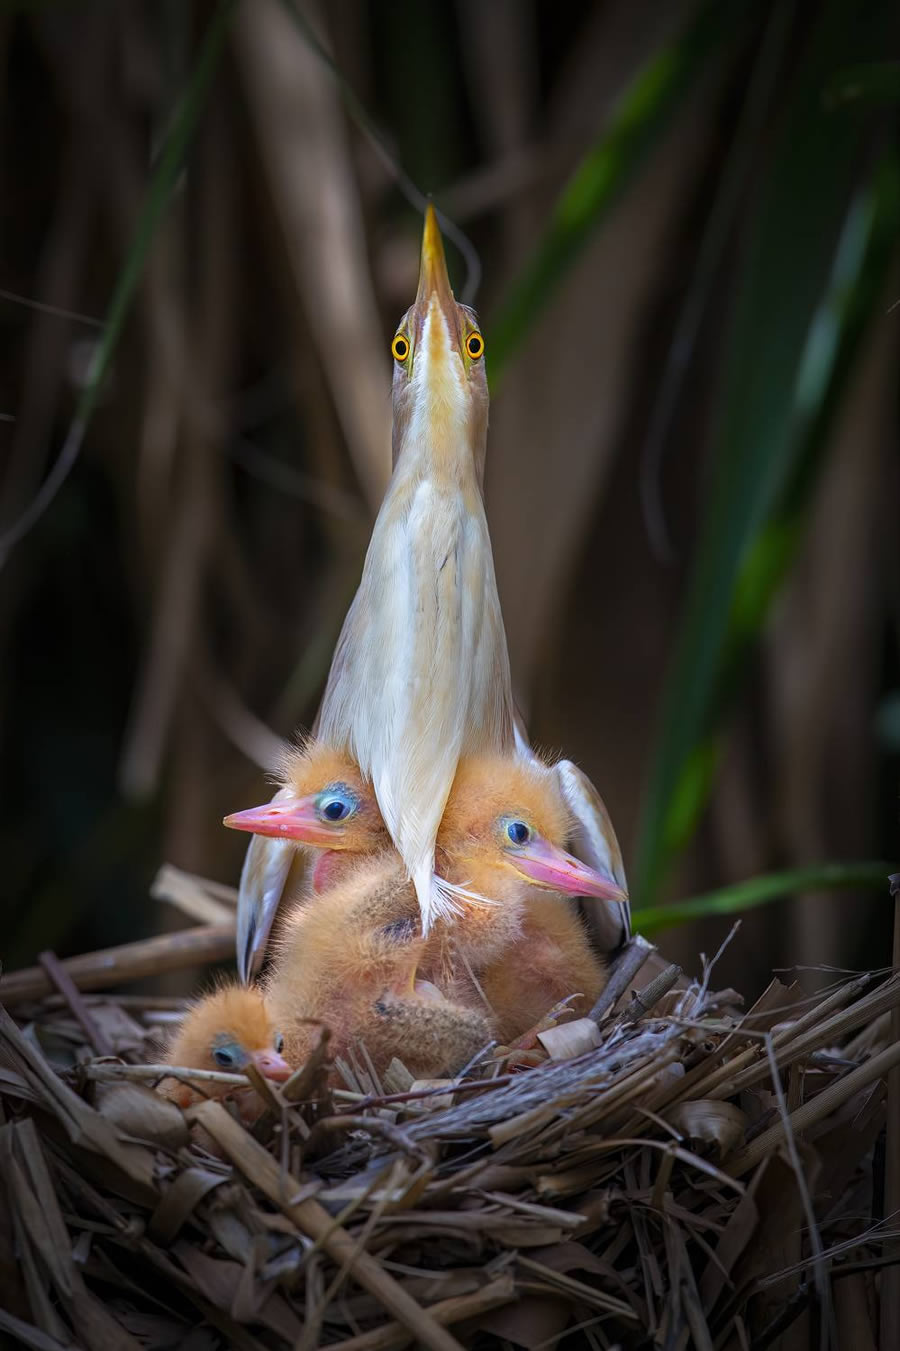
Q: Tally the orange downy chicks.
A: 3